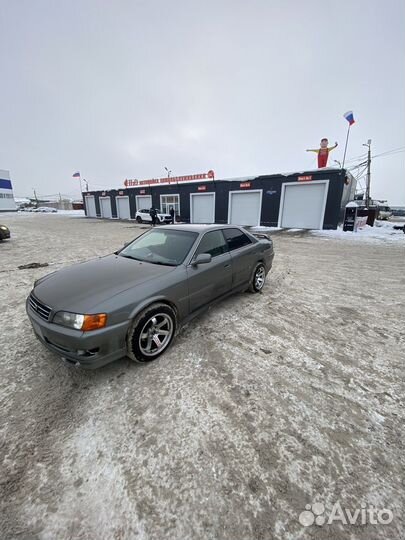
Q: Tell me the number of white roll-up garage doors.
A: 7